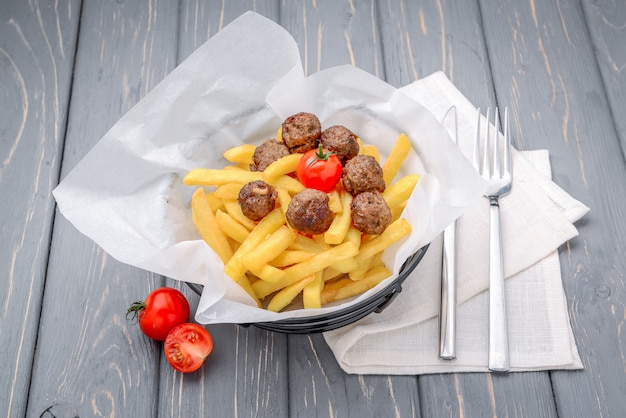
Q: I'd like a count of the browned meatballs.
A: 7